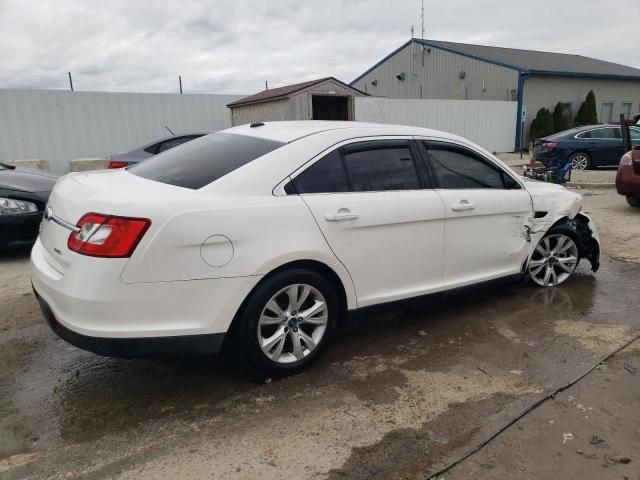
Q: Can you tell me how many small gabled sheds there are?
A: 1